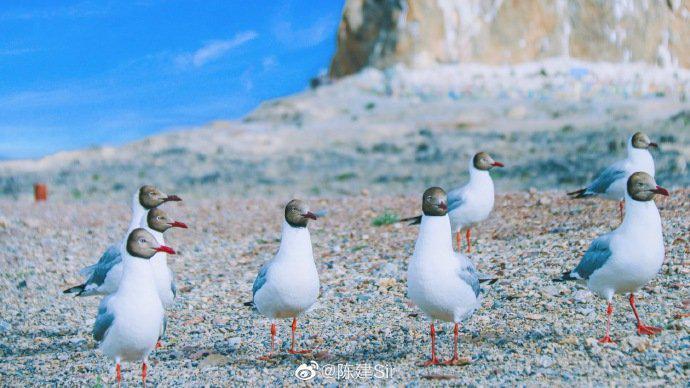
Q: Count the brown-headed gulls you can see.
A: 8